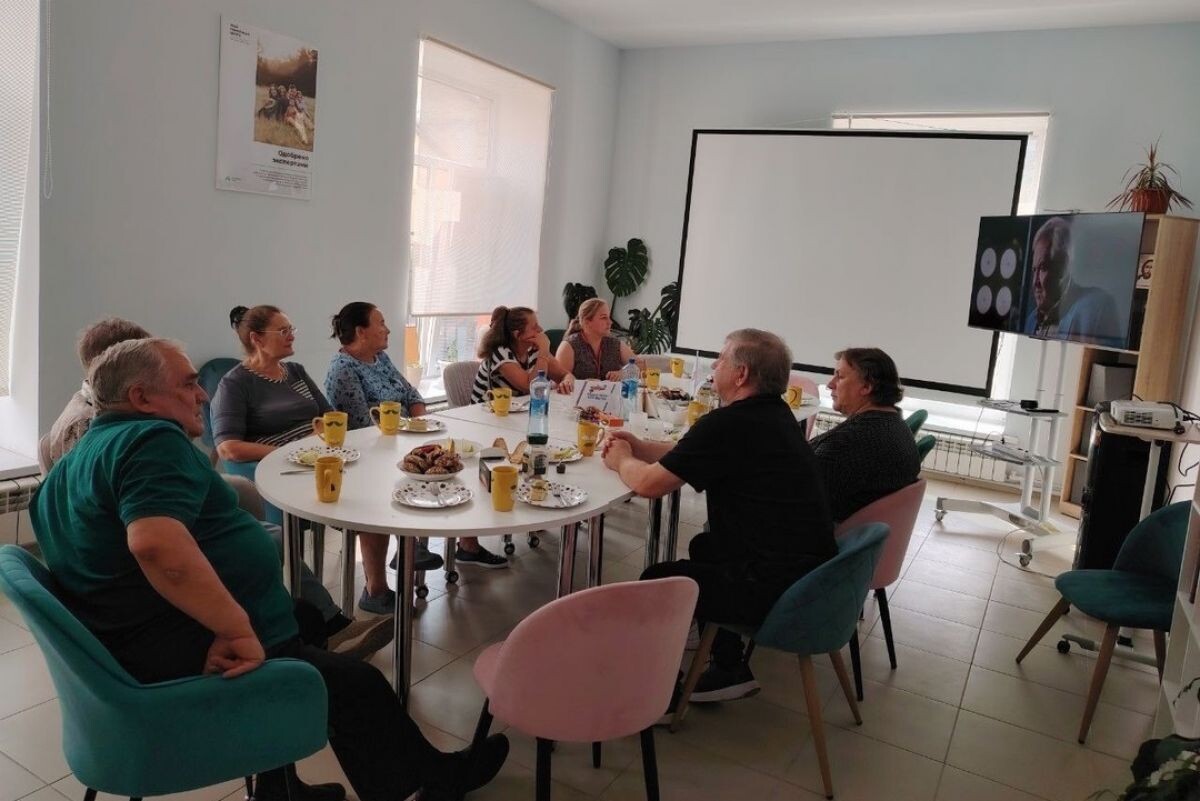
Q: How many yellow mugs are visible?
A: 10